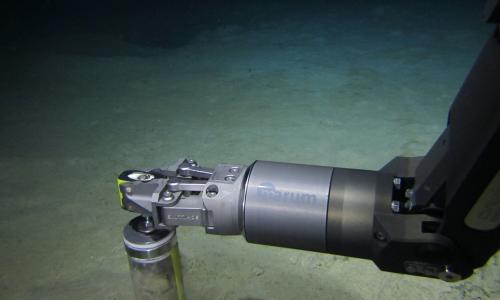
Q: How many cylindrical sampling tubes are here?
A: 1